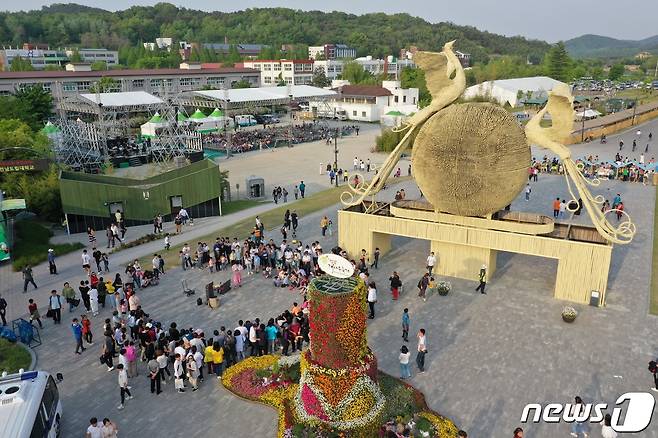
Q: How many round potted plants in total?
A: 2